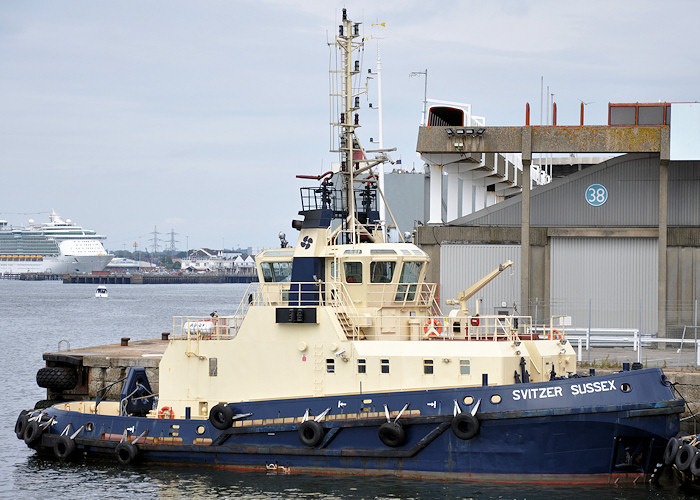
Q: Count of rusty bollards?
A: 2